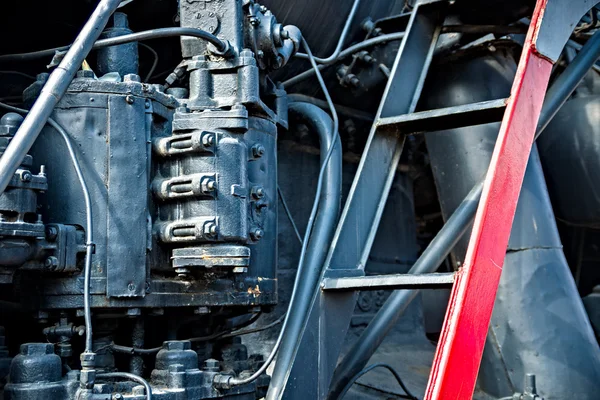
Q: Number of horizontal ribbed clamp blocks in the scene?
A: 3